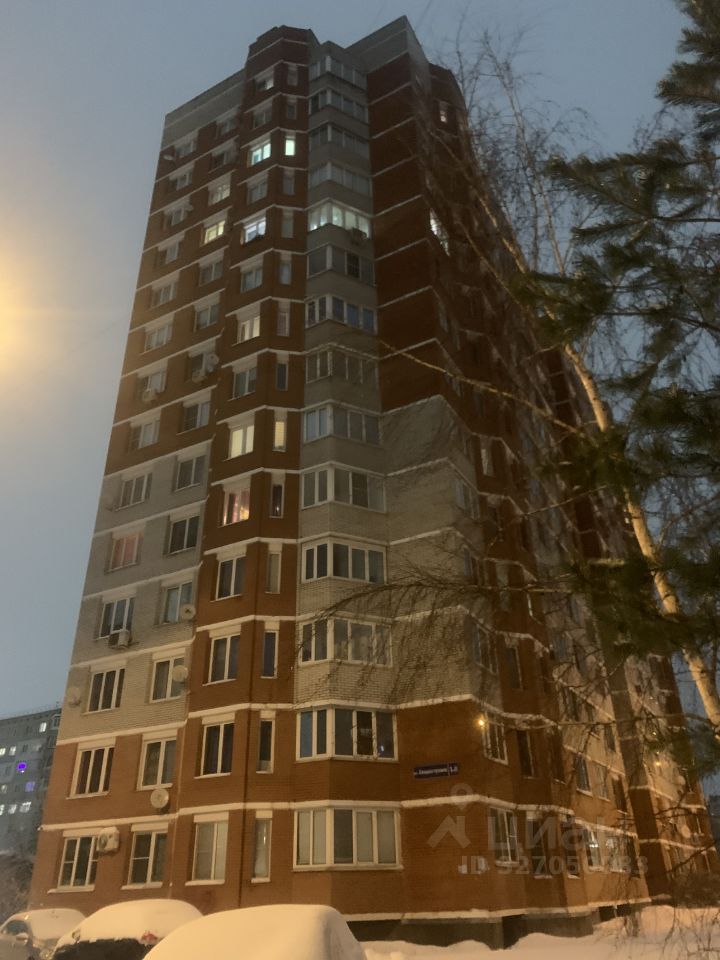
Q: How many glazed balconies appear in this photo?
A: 14